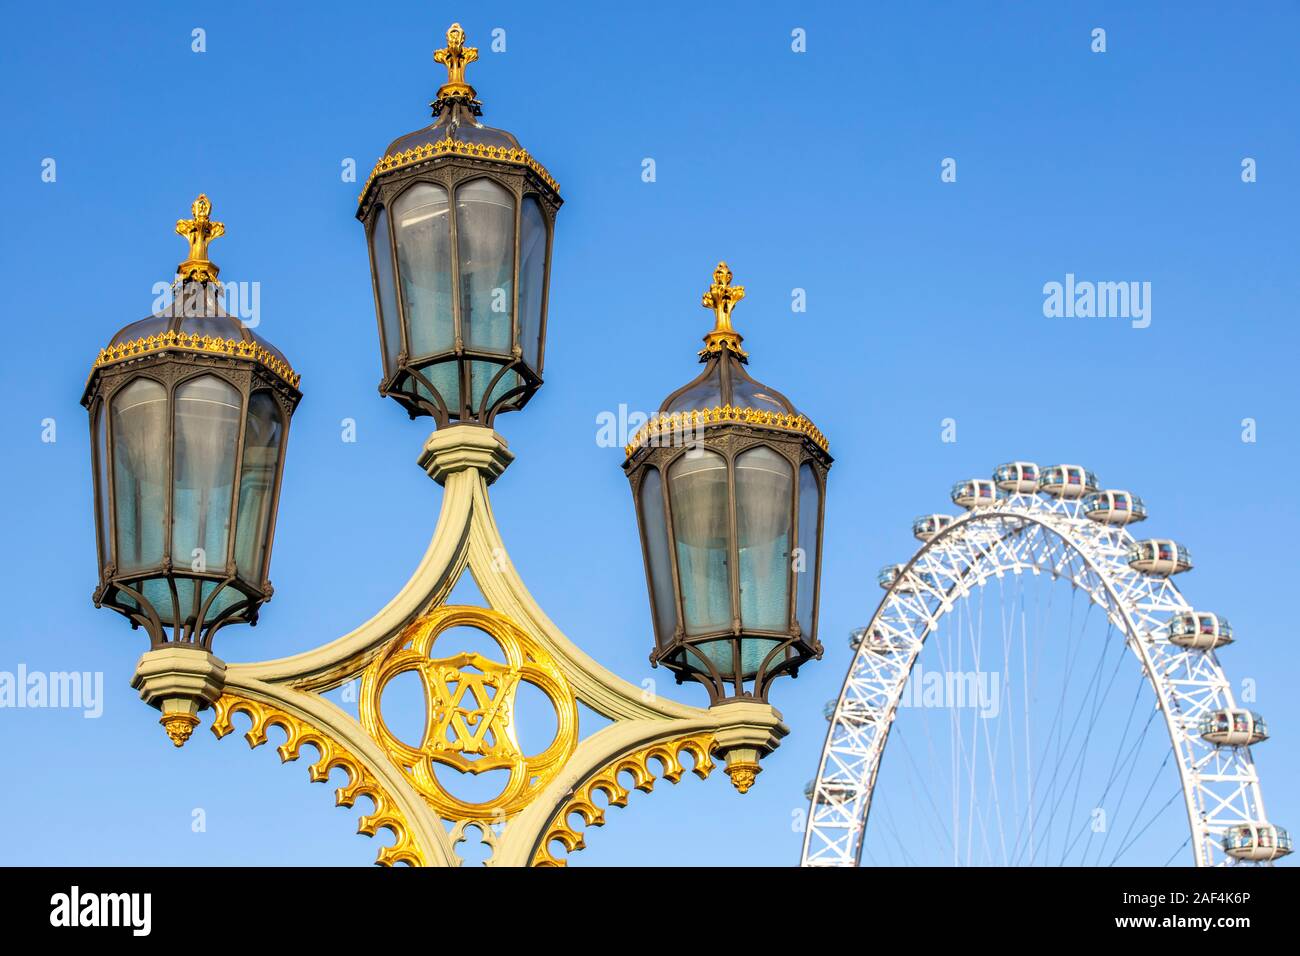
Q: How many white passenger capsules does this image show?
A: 13